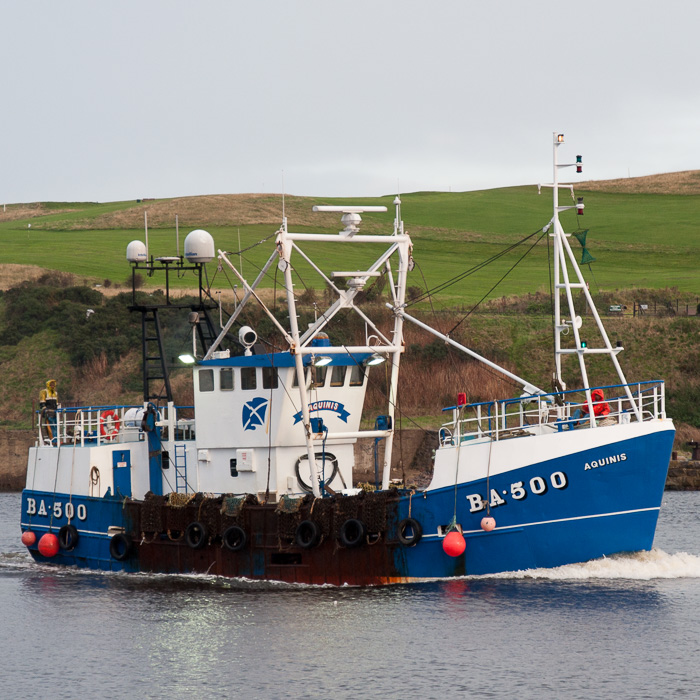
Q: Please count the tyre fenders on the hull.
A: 7